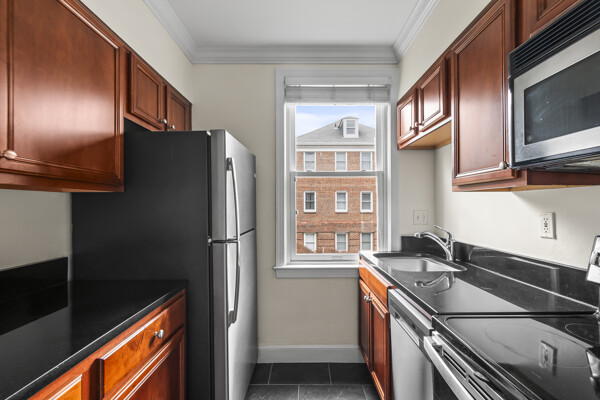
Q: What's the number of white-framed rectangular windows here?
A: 11